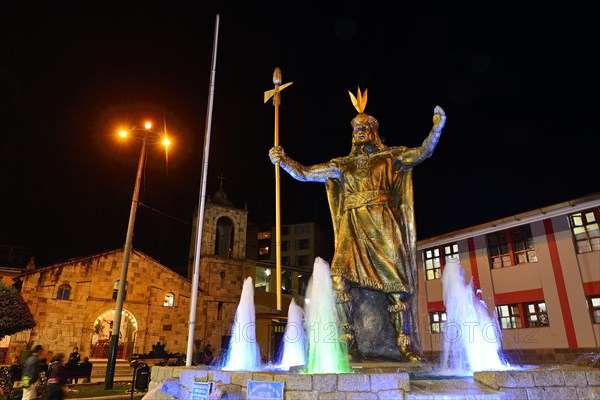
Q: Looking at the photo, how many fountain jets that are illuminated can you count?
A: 4